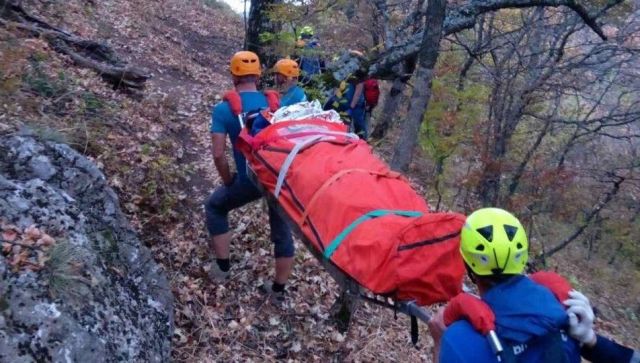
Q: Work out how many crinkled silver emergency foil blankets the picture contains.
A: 1